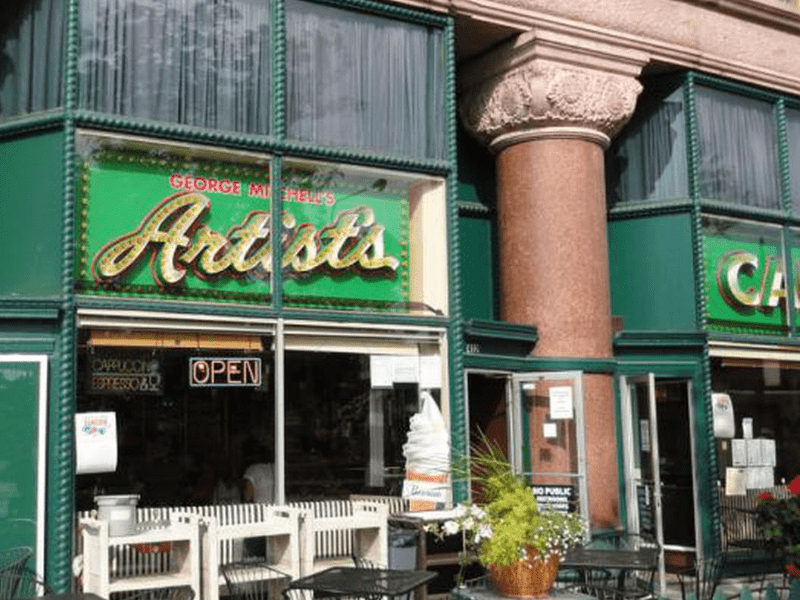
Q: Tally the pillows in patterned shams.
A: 0